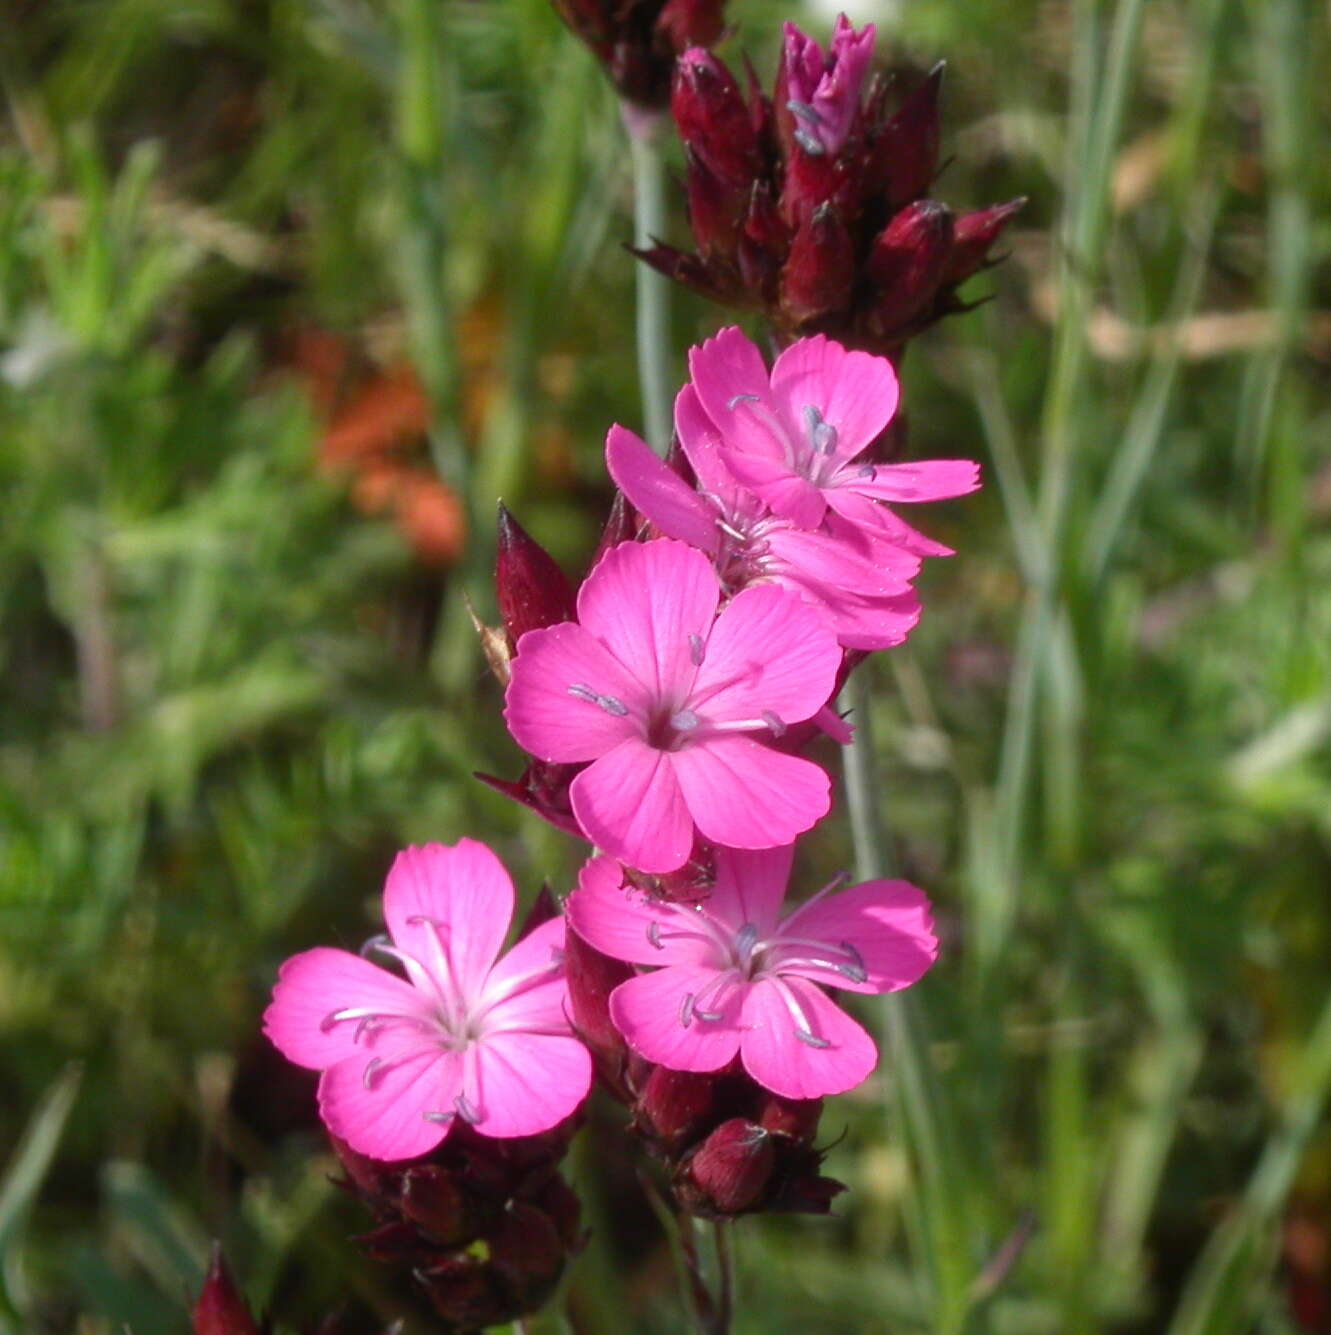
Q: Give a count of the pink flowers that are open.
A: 5